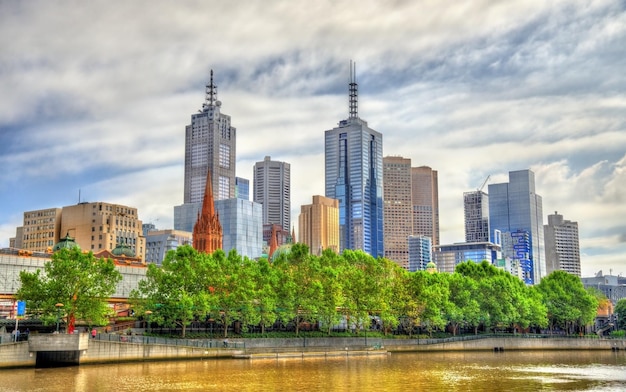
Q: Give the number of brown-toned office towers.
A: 3